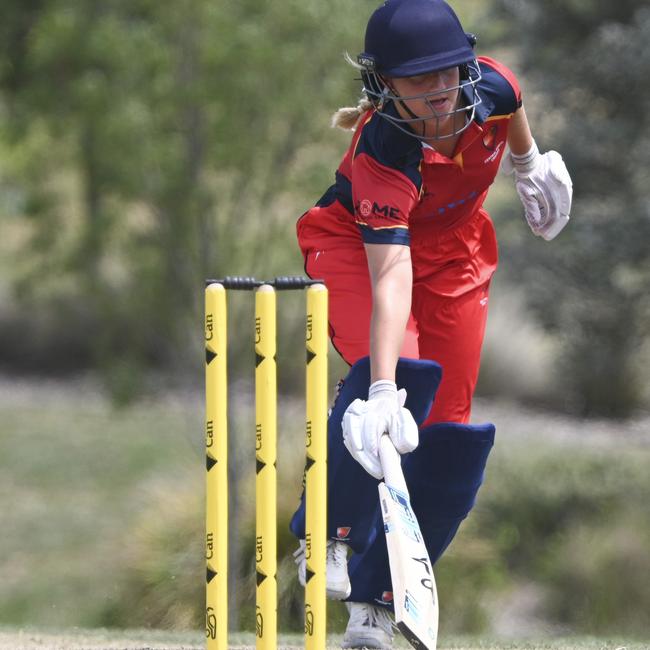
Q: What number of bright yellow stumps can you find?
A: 3